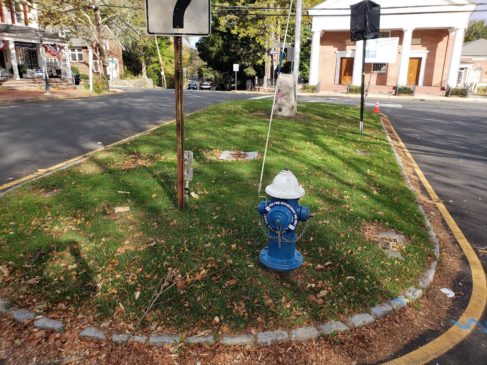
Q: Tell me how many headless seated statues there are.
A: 0